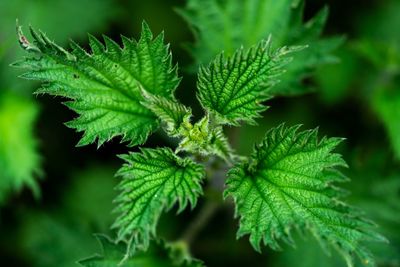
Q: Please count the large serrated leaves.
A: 4